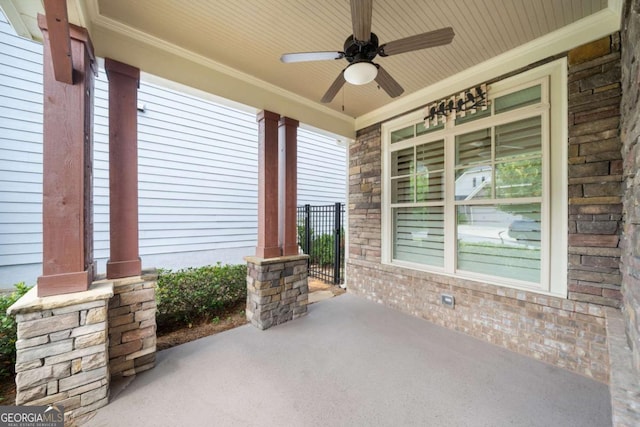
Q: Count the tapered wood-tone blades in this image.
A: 5